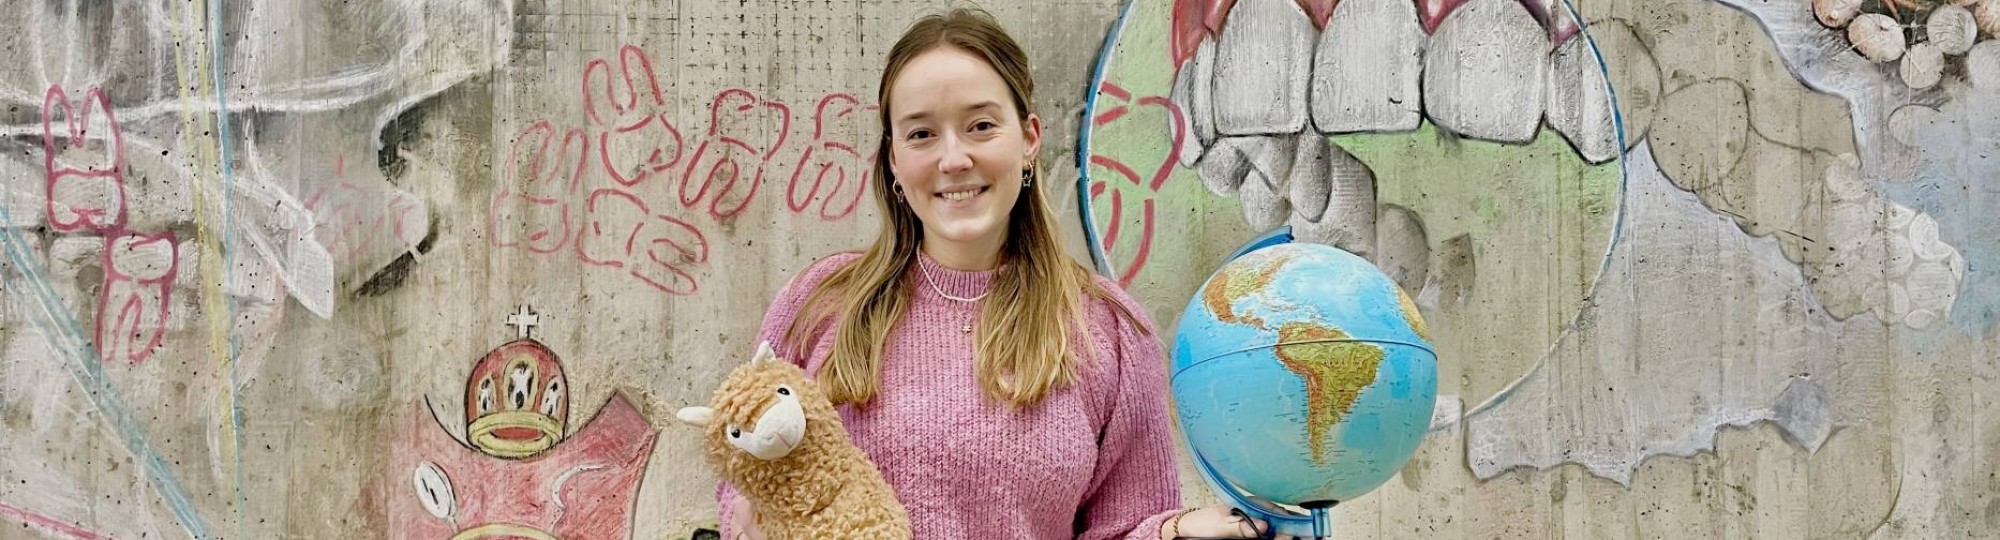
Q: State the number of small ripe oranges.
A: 0